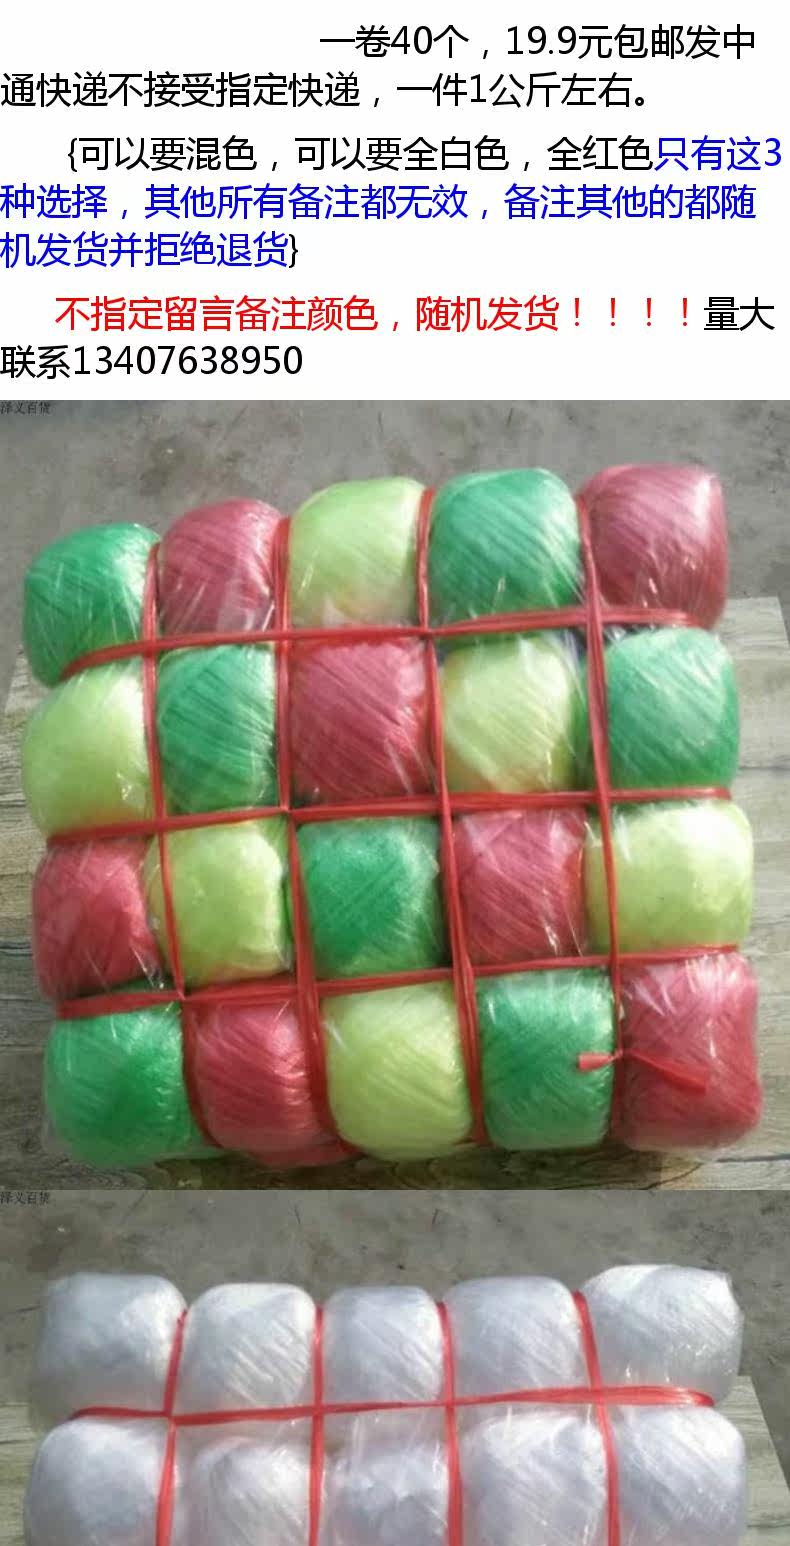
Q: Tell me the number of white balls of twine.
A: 10